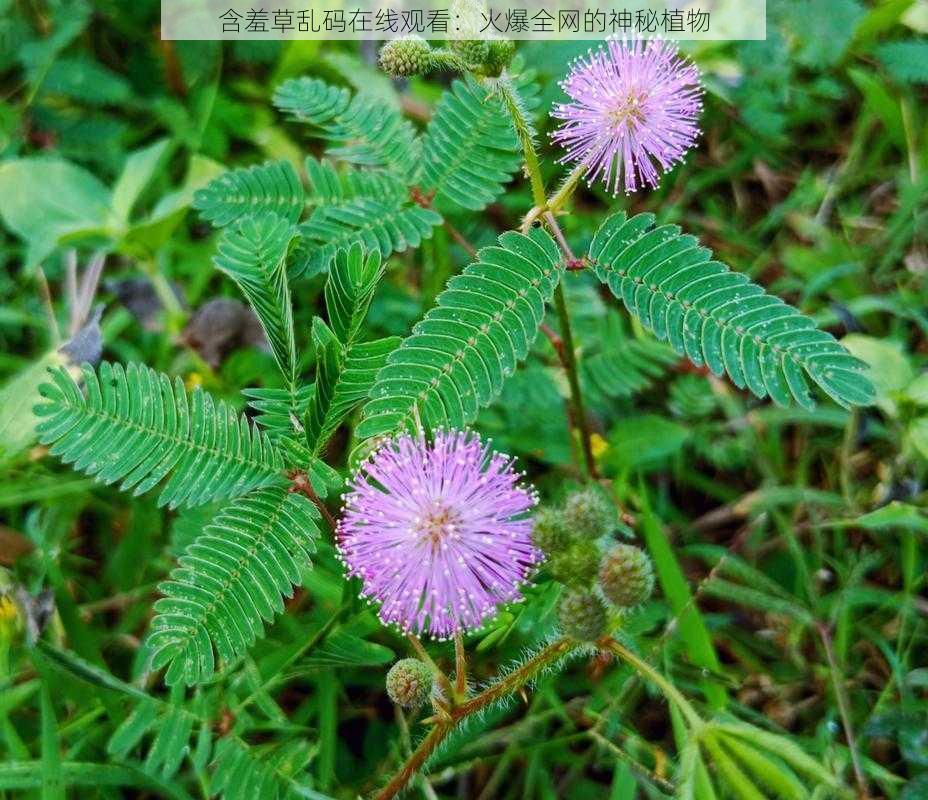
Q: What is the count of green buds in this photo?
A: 9